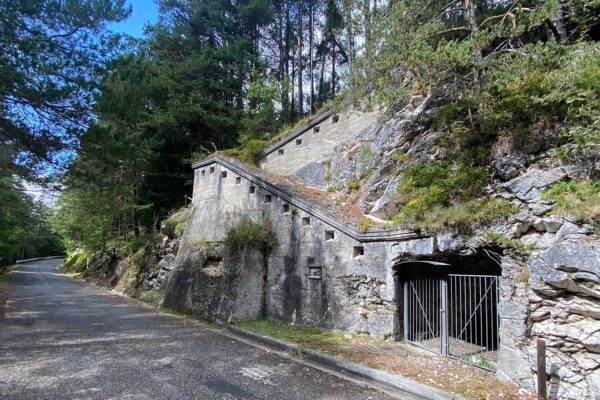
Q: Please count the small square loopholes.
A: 14